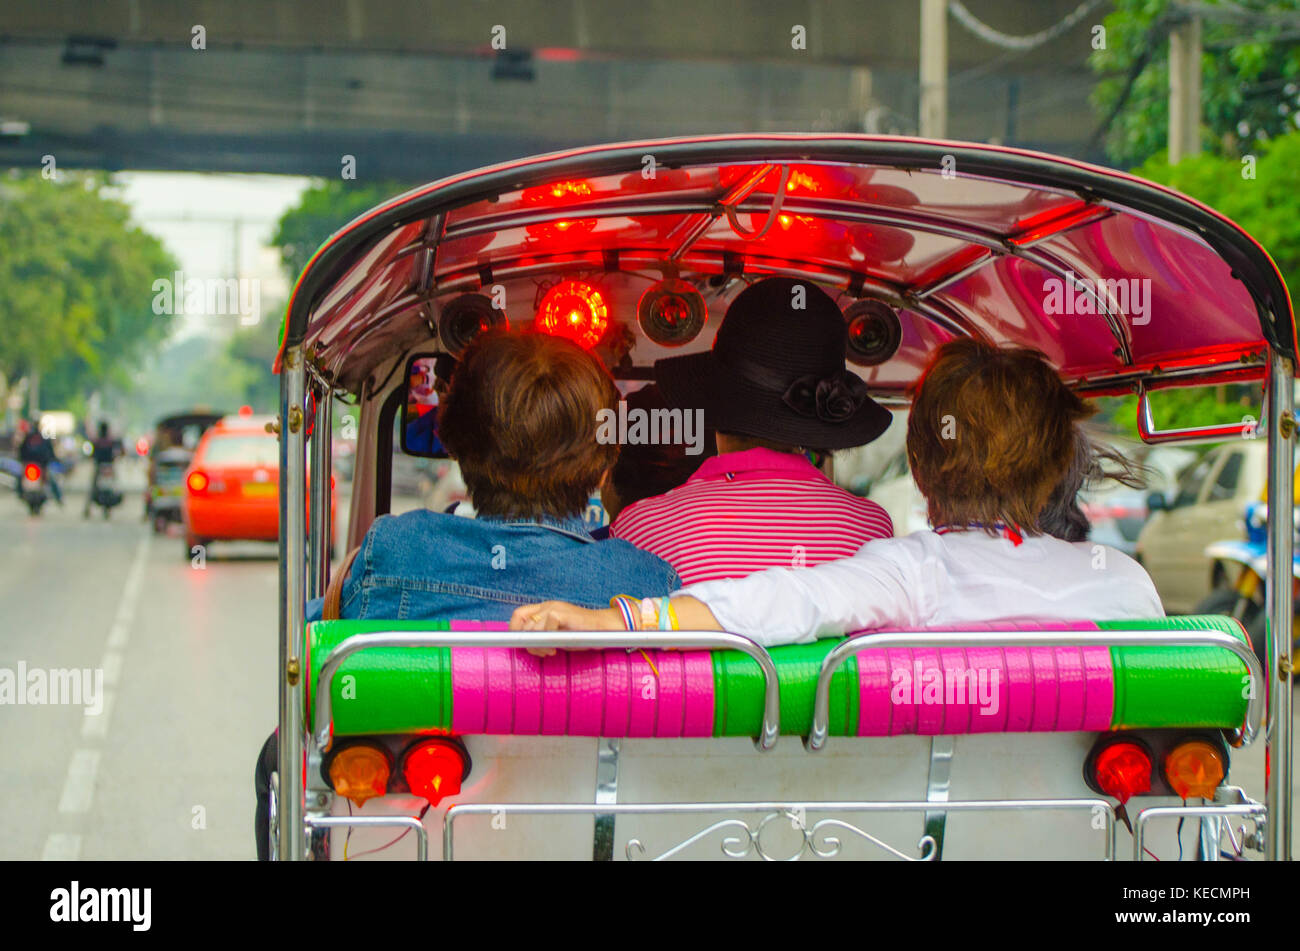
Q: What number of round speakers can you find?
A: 3